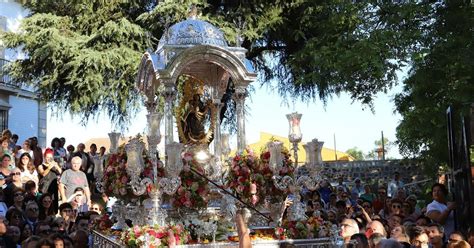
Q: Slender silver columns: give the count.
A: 4